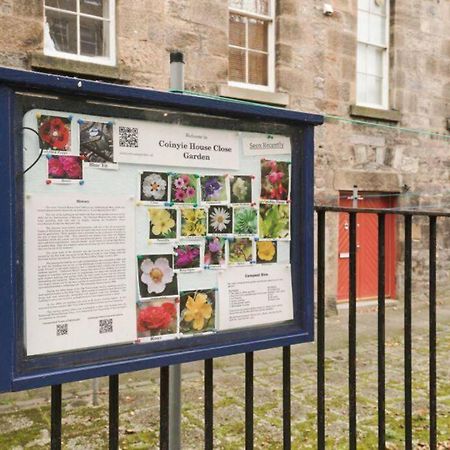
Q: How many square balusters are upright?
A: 11